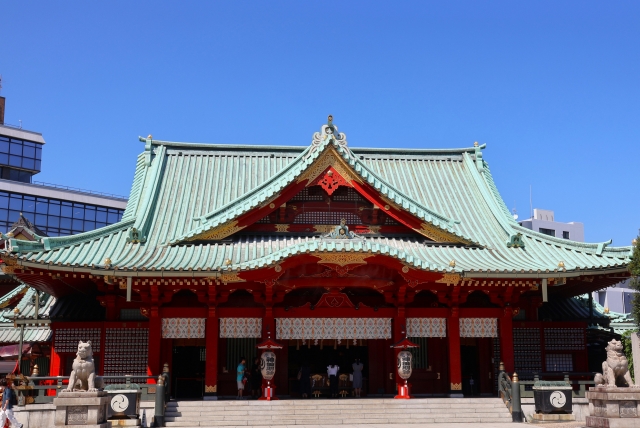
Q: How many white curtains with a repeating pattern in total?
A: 5